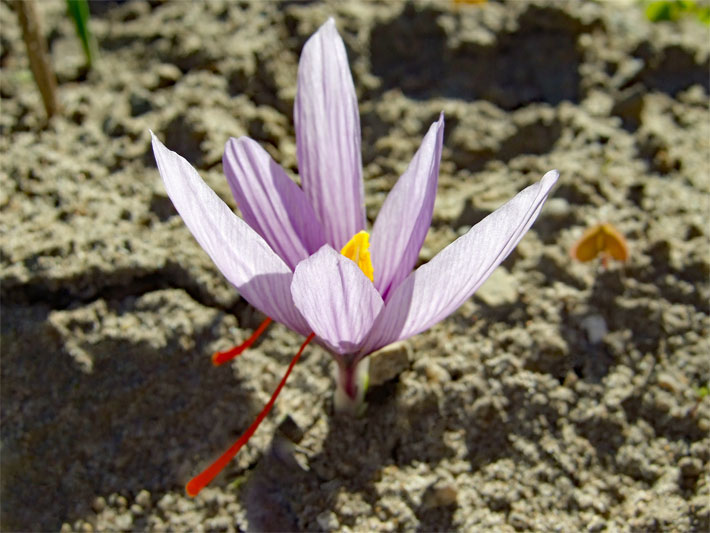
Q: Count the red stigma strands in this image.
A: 2